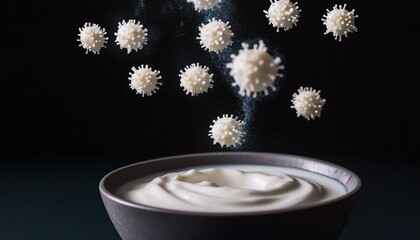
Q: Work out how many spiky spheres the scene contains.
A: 11